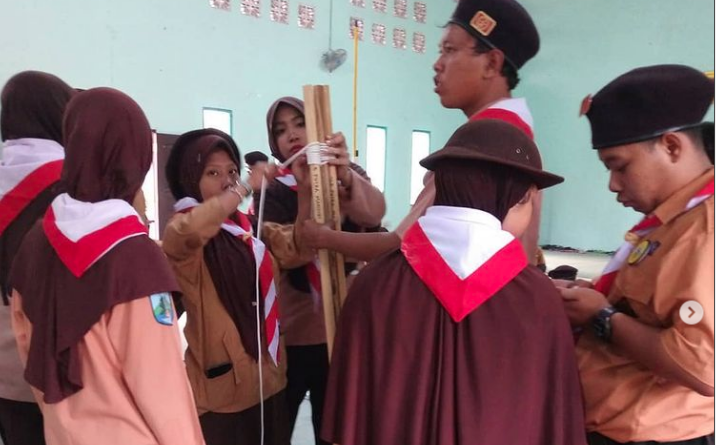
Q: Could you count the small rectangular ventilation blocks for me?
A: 12